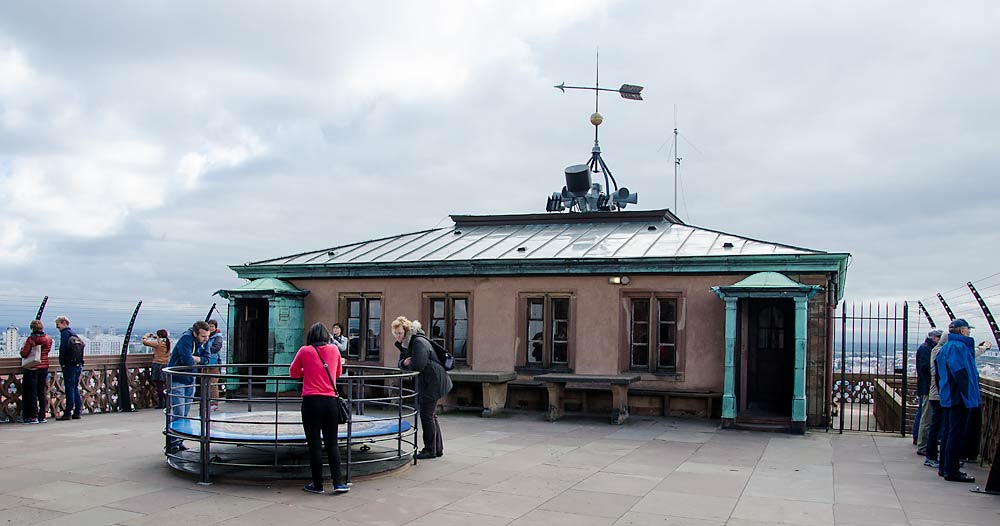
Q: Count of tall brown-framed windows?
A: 4